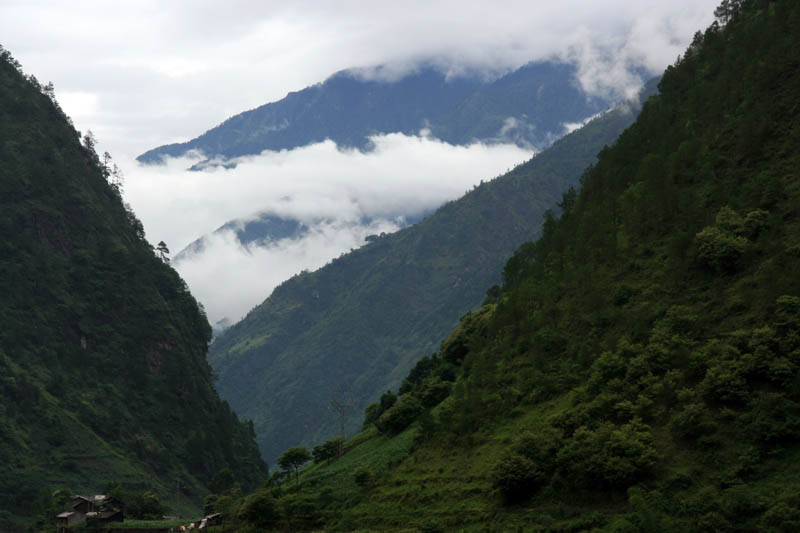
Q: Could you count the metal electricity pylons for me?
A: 1